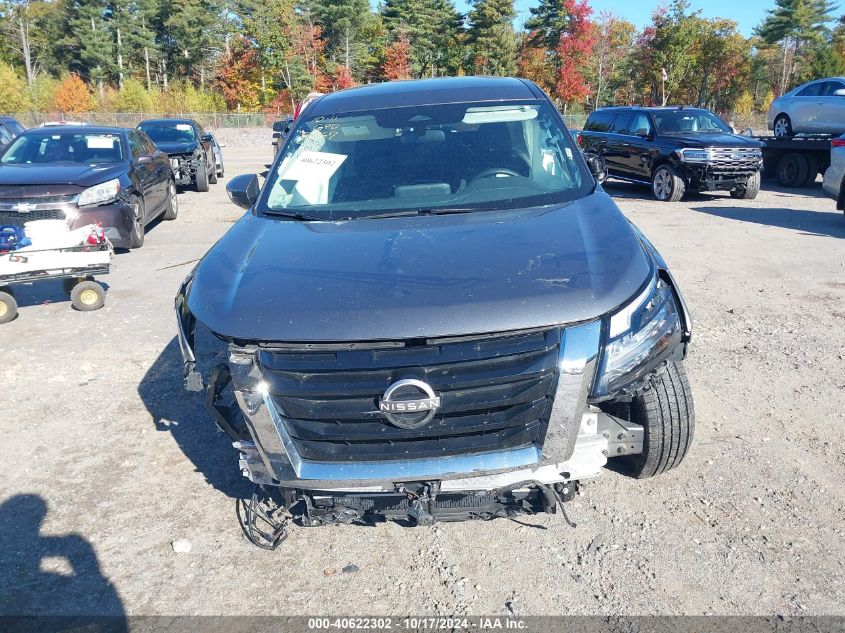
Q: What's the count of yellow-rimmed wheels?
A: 2